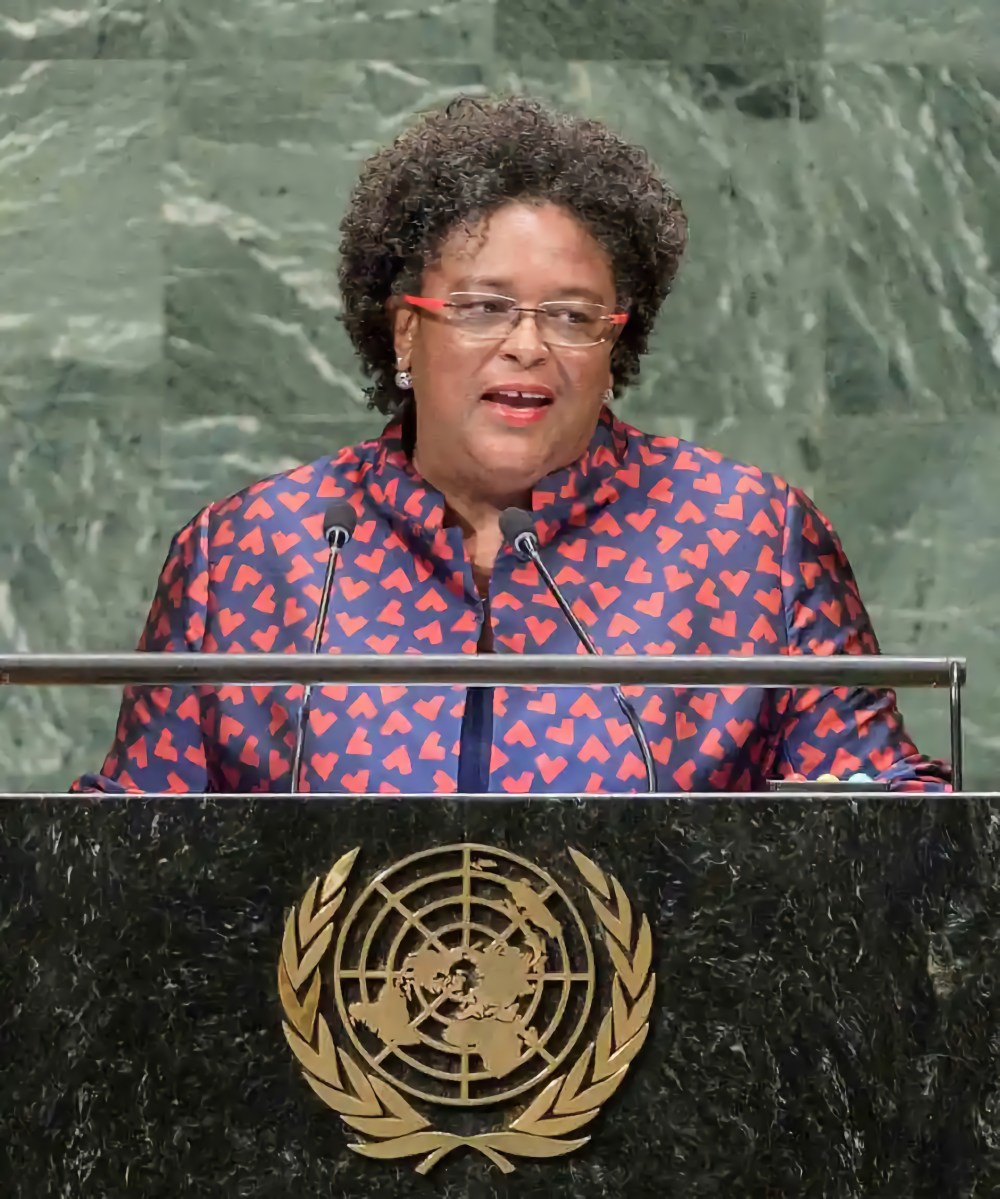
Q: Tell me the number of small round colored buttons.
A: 3